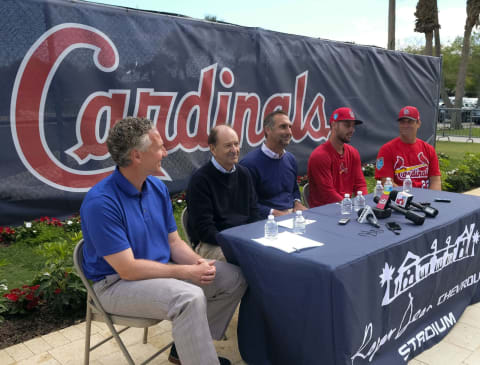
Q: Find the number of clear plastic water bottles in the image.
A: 7